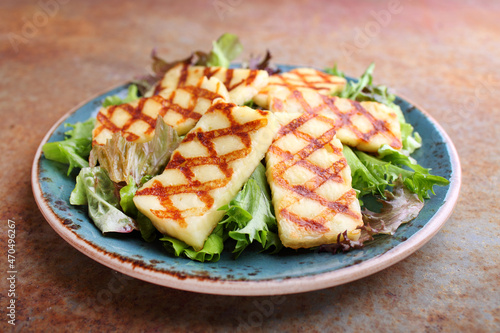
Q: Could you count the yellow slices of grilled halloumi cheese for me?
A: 6